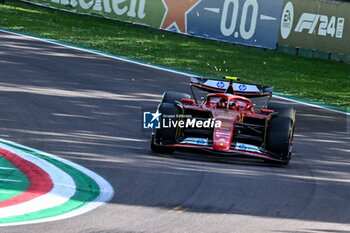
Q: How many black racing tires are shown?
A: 4